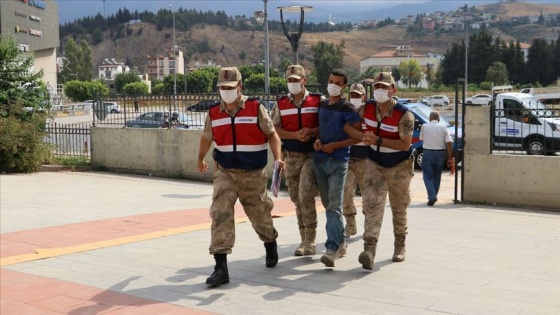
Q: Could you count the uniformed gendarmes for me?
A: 4